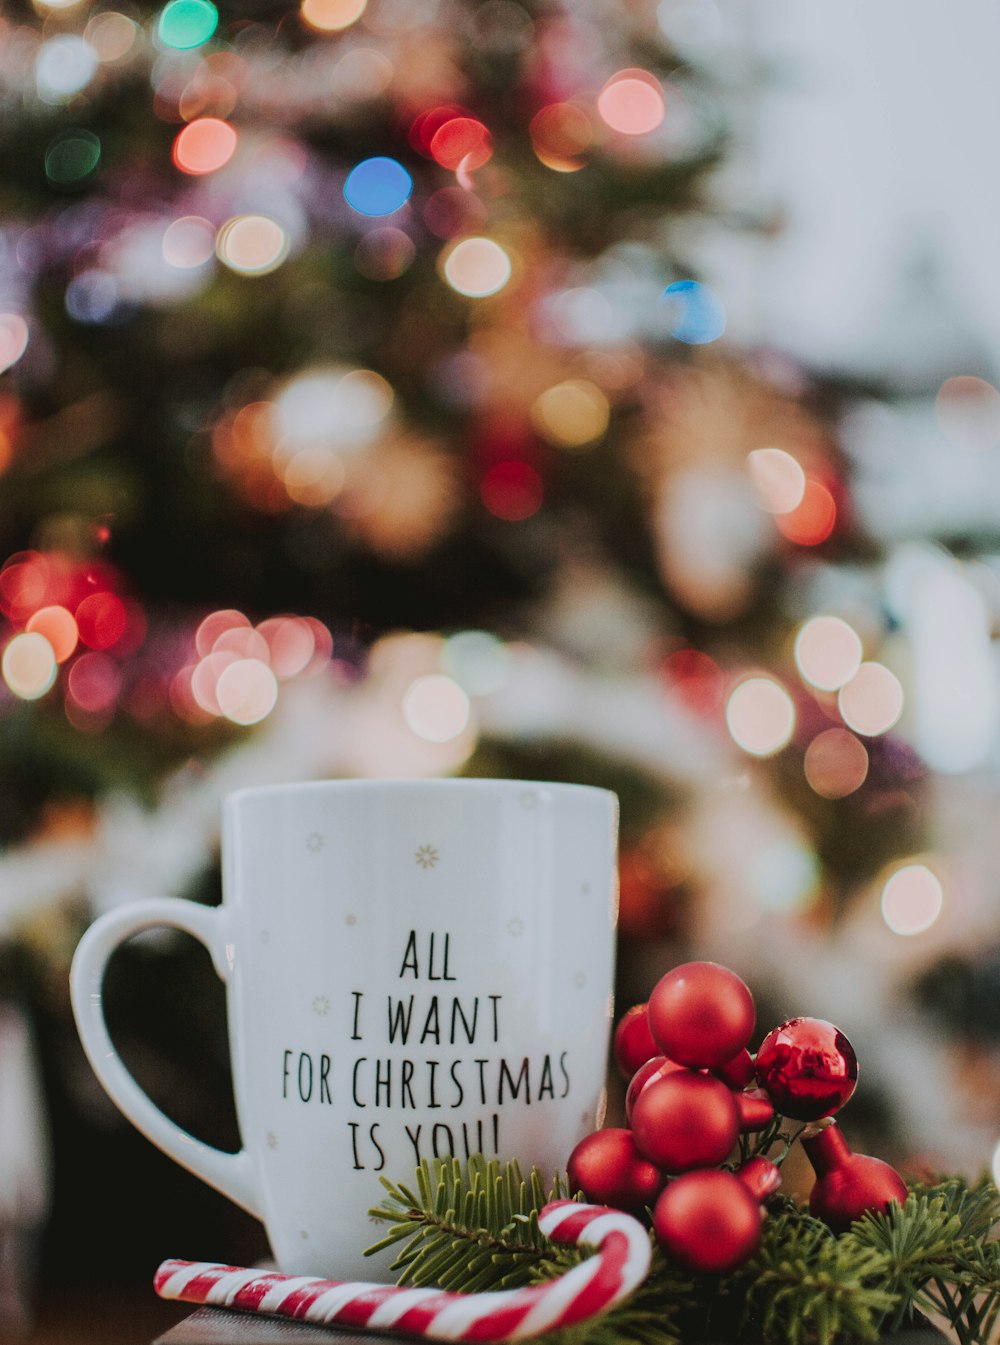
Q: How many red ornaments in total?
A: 8